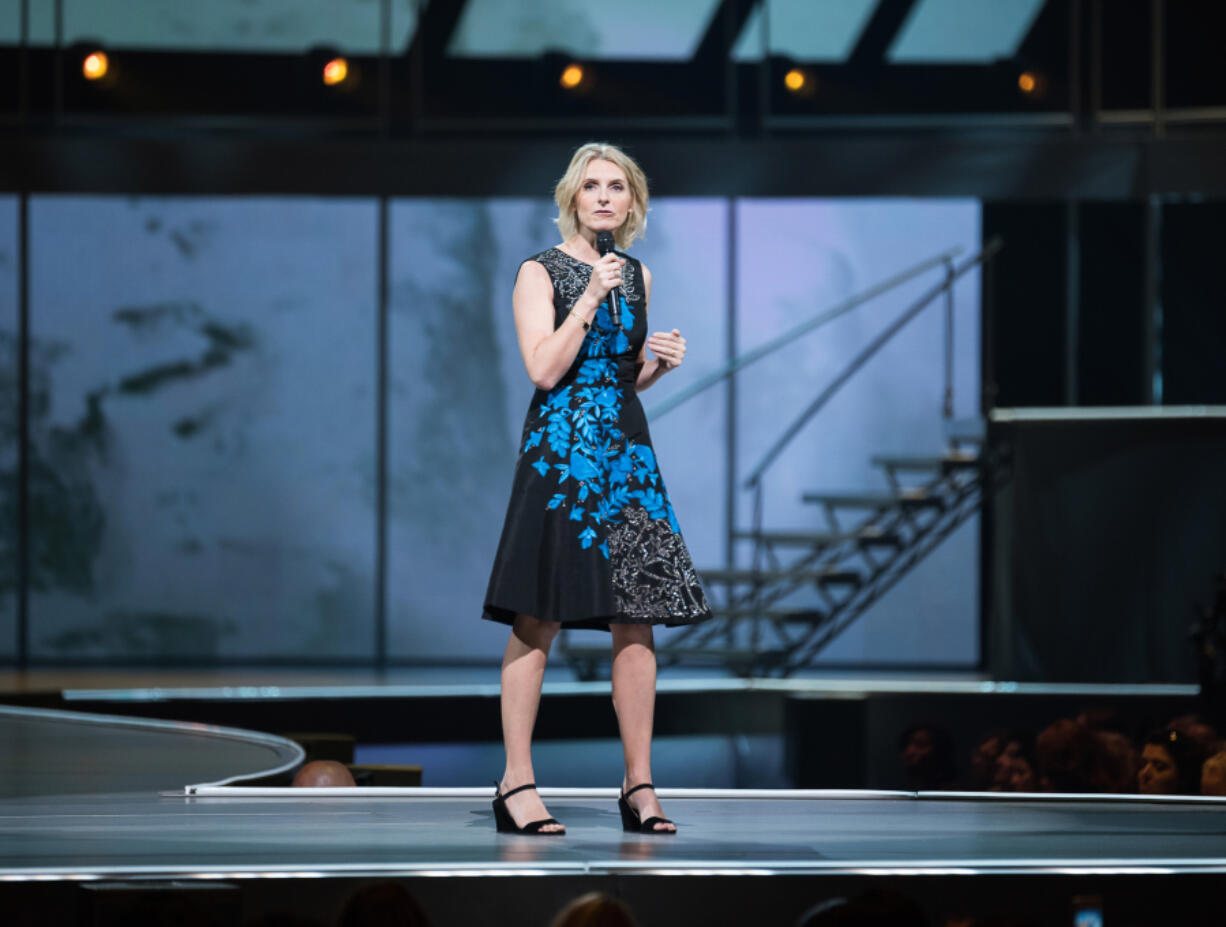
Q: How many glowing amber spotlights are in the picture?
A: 5